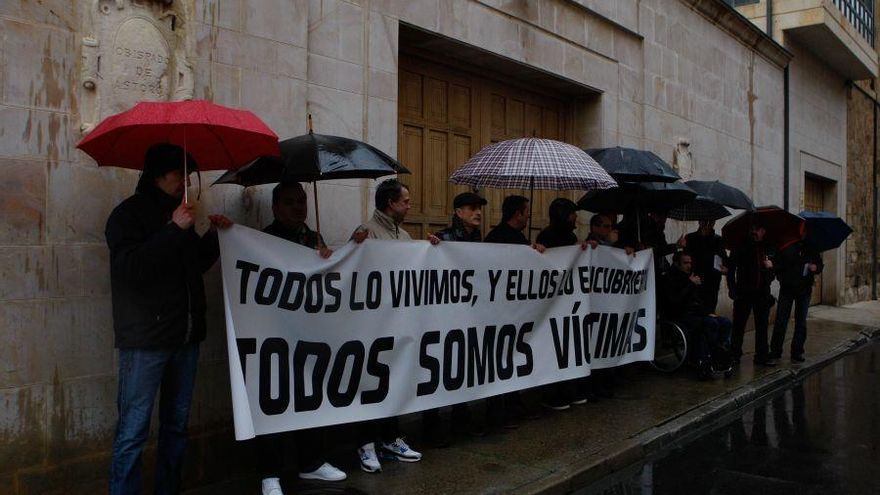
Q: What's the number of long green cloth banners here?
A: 0